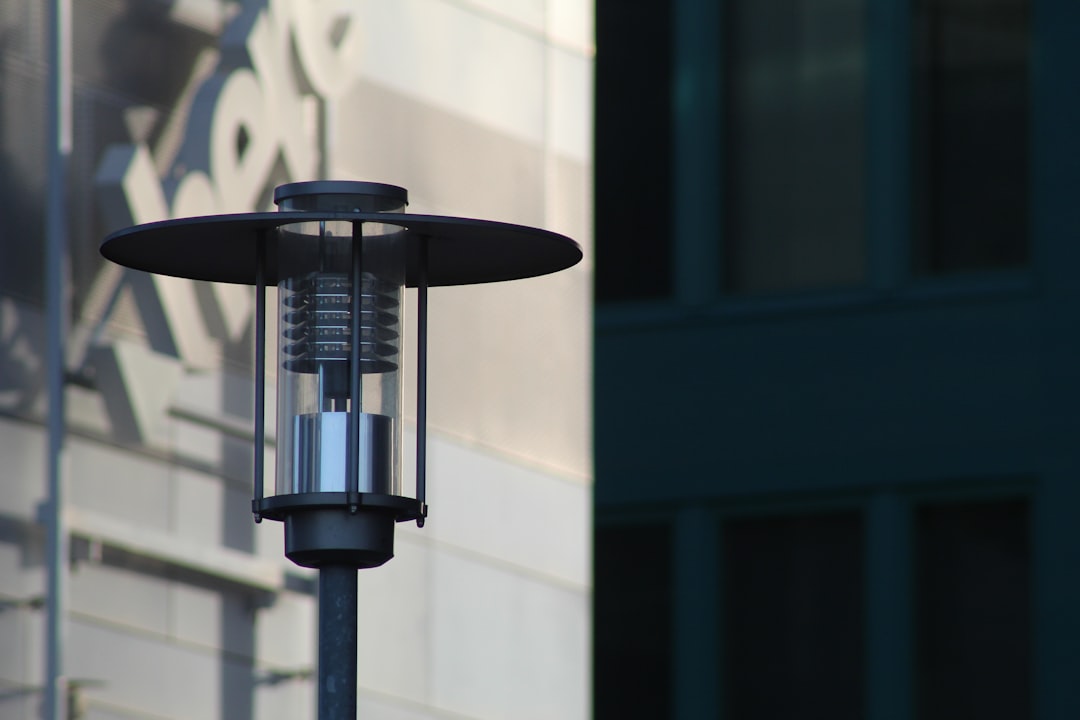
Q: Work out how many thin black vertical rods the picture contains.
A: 3